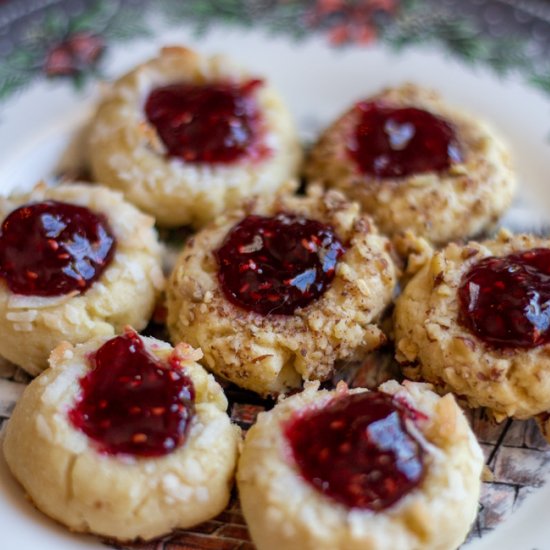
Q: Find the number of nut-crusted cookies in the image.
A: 3